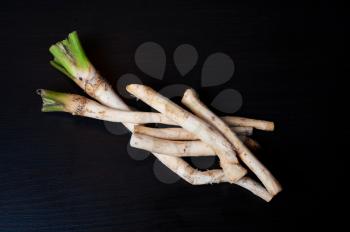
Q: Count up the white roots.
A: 6